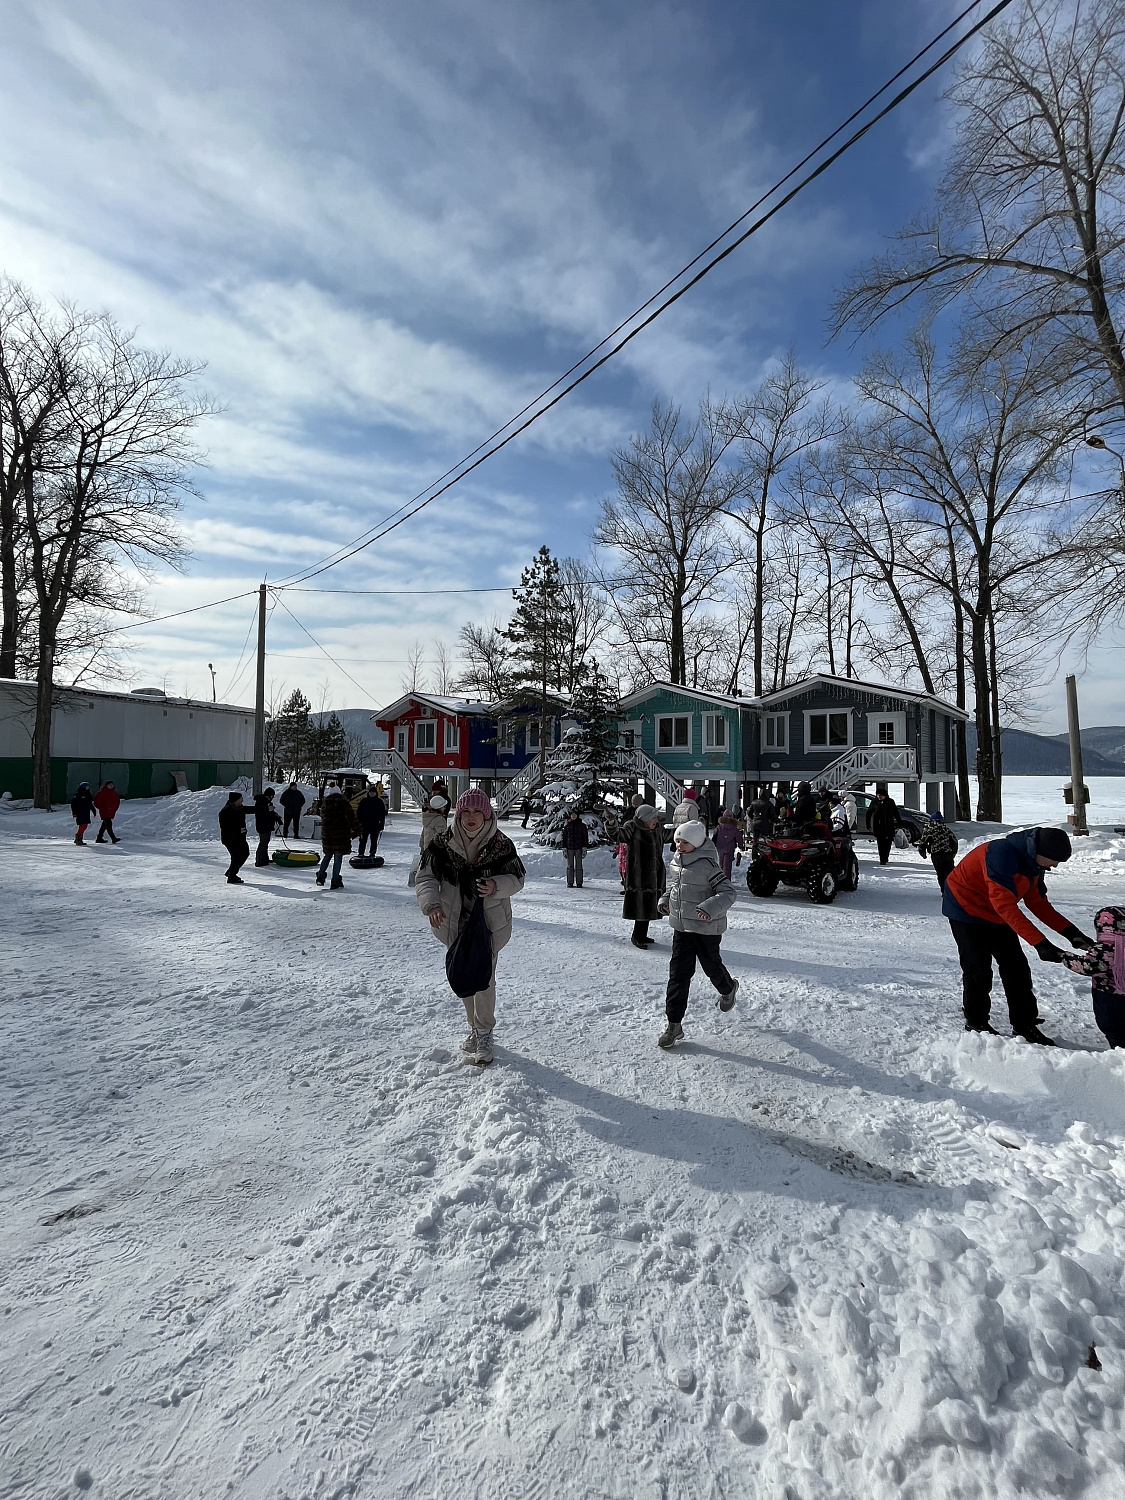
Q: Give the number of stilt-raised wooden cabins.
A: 4